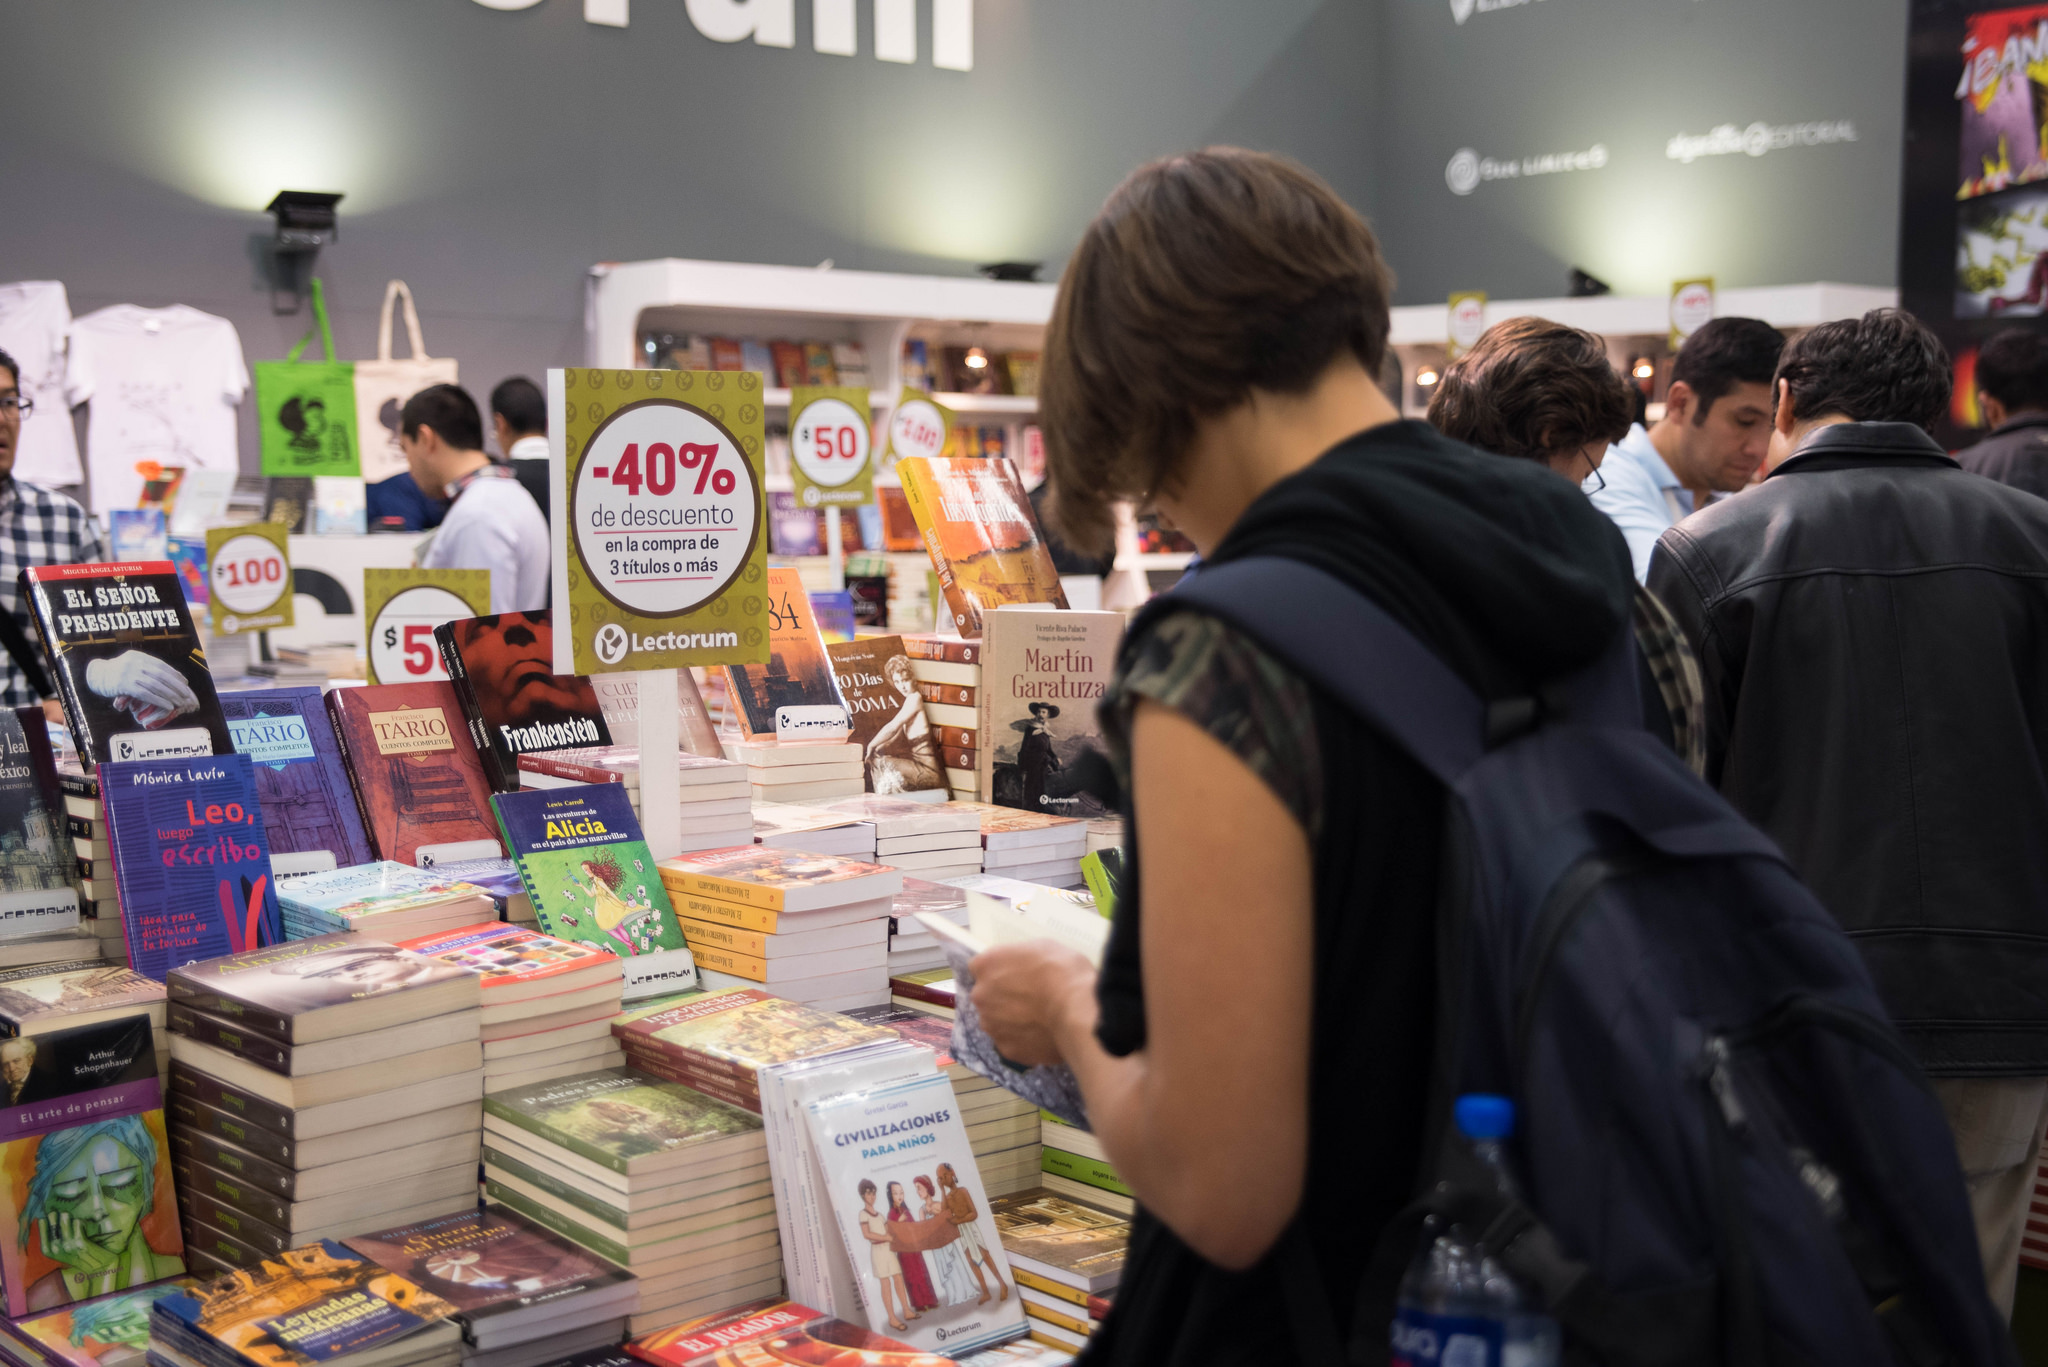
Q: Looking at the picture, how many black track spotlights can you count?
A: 3